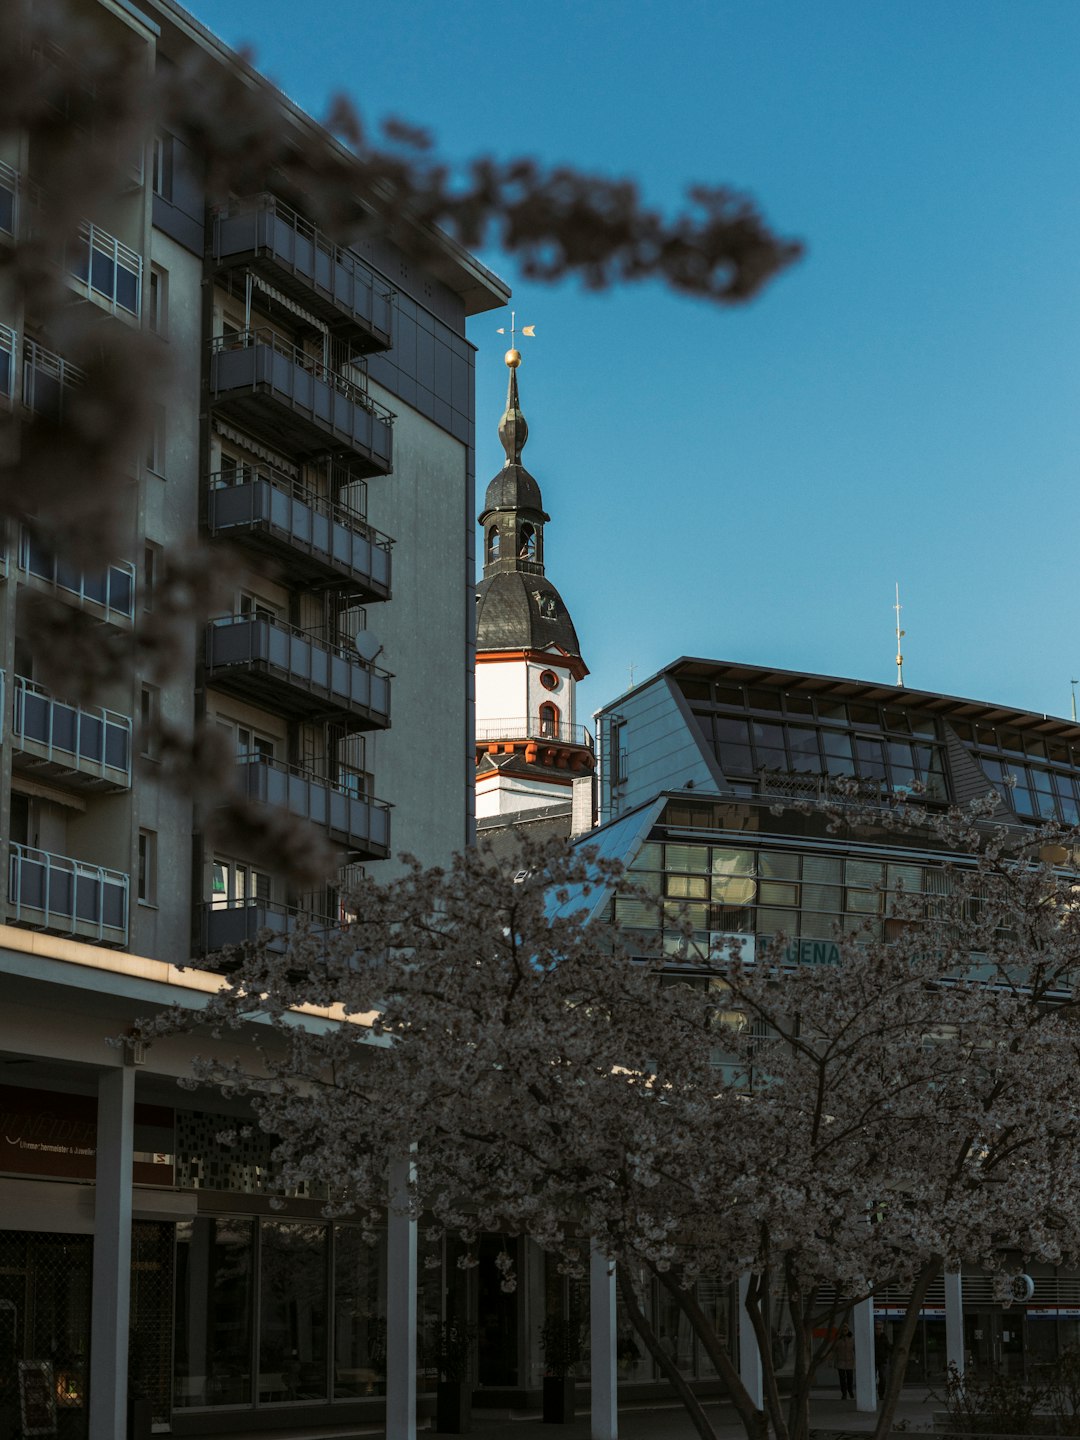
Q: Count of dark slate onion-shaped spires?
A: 1